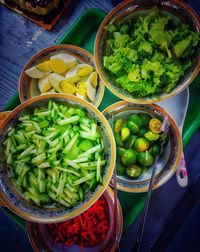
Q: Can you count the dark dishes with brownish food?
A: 1